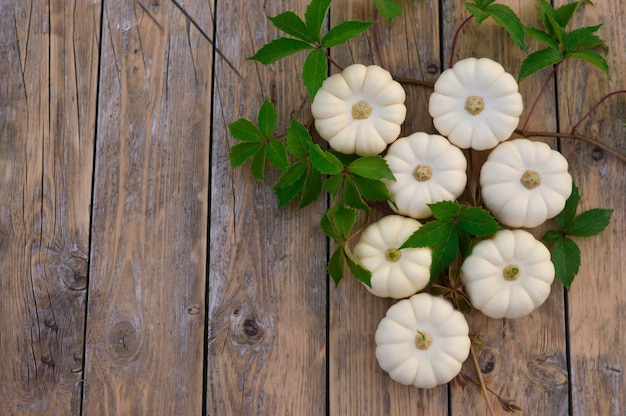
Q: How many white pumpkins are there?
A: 7